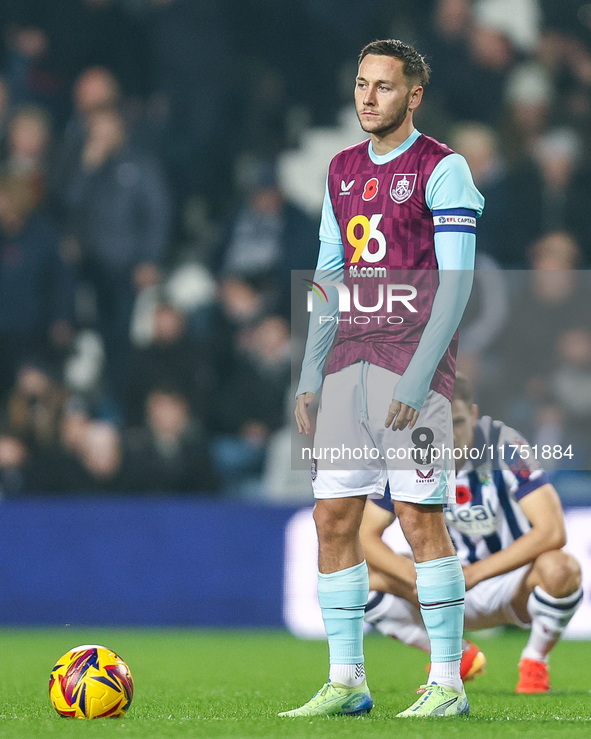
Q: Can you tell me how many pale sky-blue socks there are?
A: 2